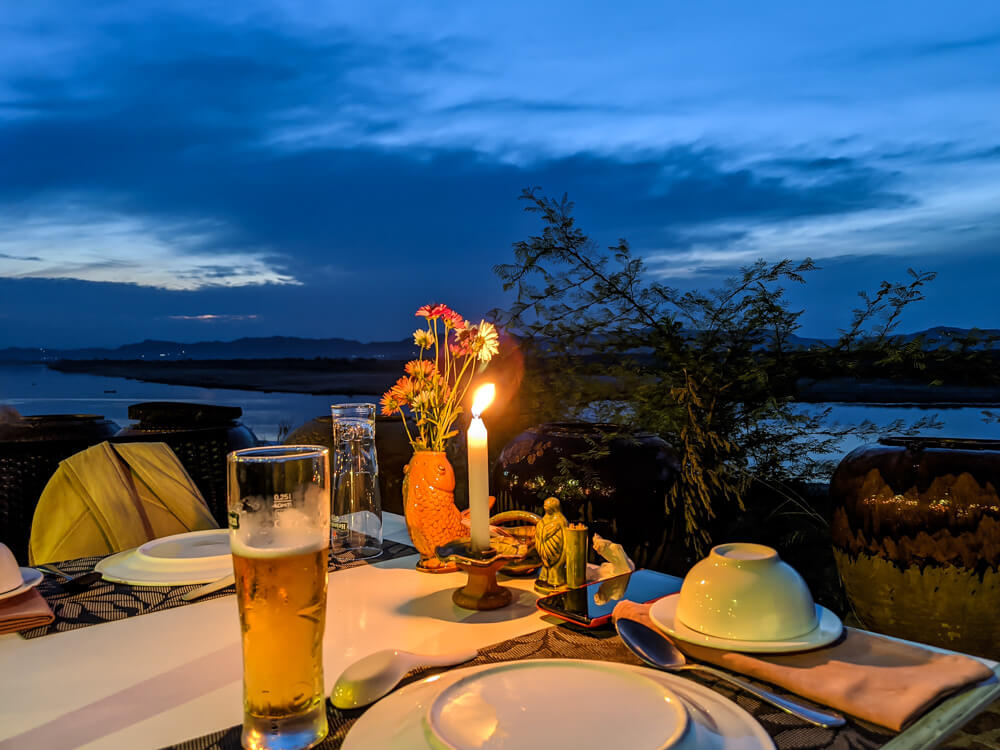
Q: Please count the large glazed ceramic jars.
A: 5